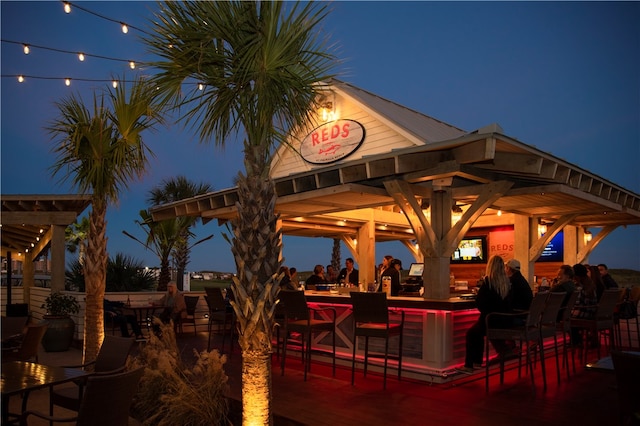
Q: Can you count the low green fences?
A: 0